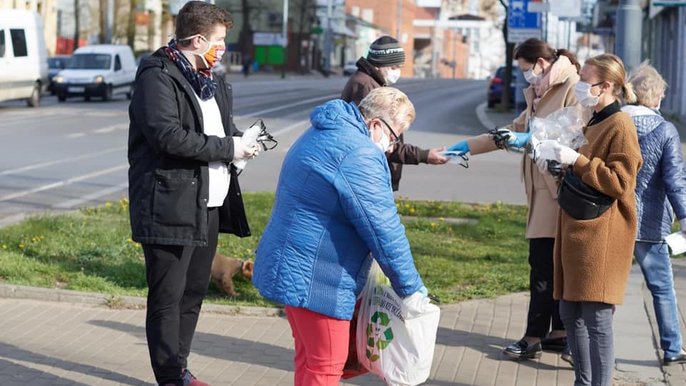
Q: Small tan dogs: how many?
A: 1